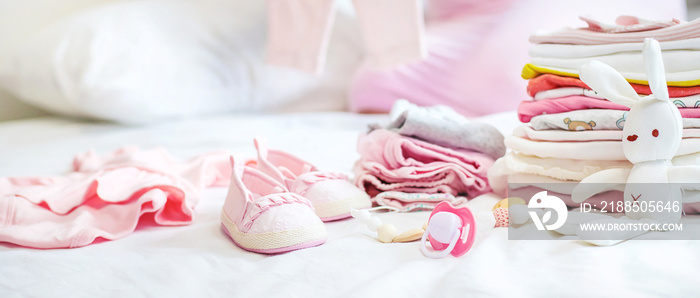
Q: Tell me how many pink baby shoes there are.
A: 2